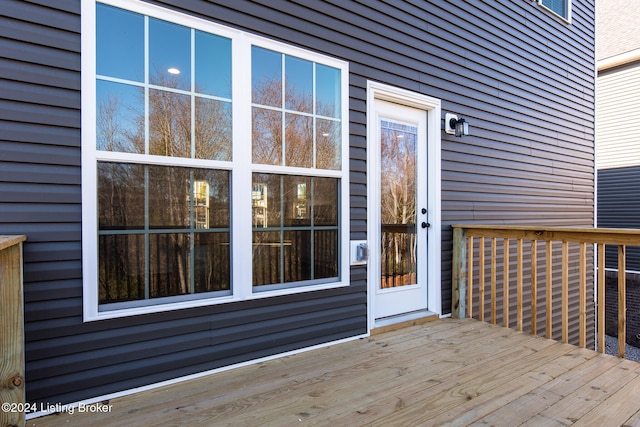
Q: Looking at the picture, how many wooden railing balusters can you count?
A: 11